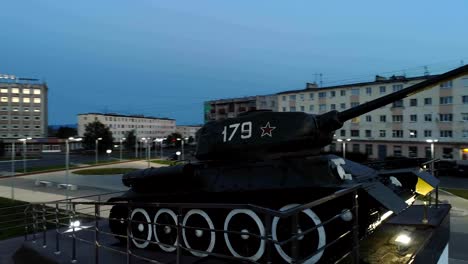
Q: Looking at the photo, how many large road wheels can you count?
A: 5